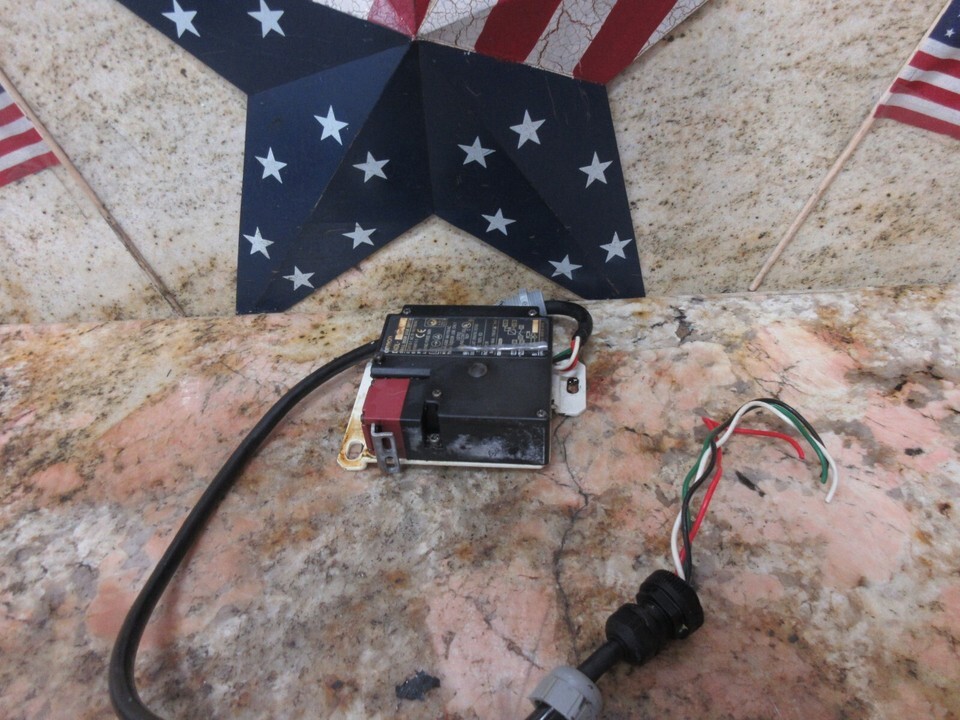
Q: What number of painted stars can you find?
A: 14